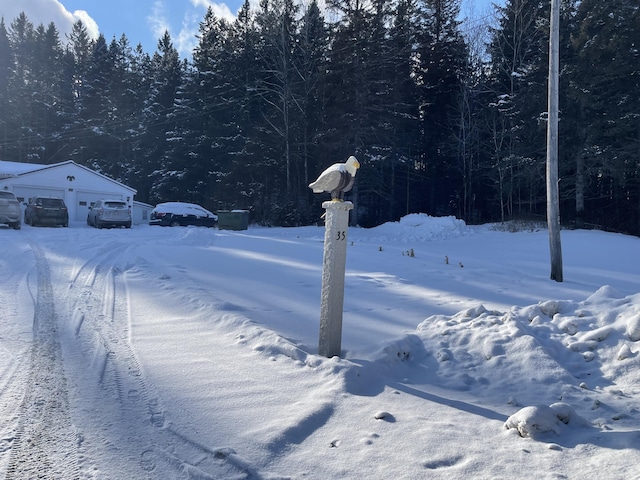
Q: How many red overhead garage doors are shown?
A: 0